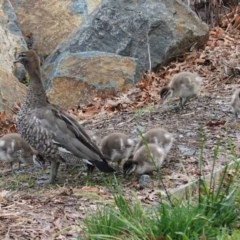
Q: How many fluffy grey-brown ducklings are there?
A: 6